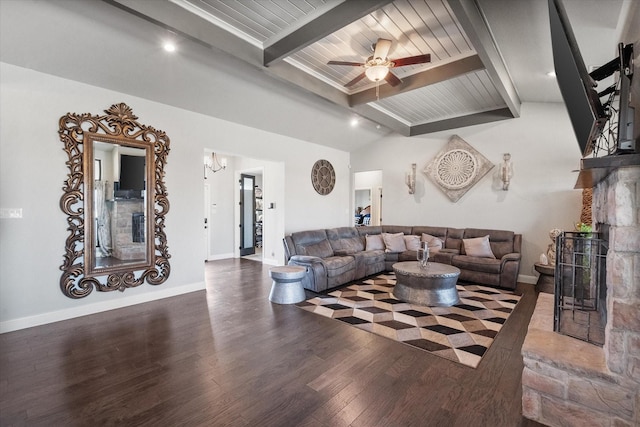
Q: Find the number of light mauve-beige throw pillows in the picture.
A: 5